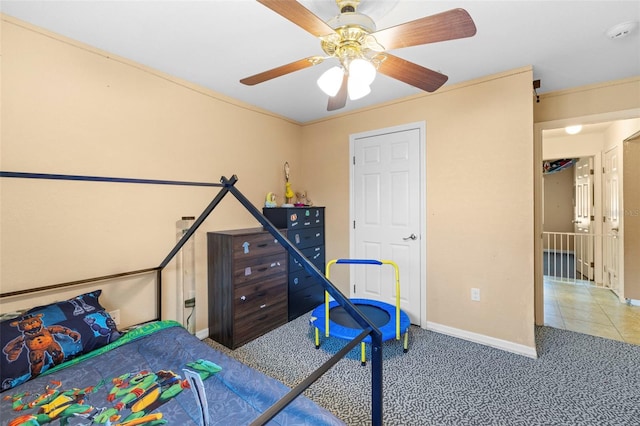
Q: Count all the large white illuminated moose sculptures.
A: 0